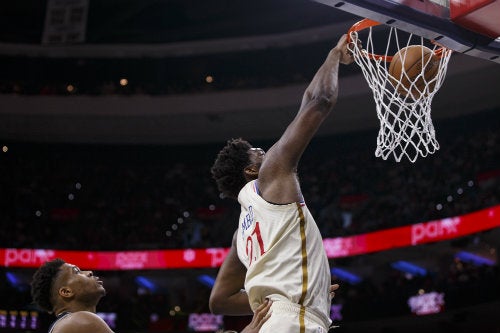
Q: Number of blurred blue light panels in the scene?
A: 6